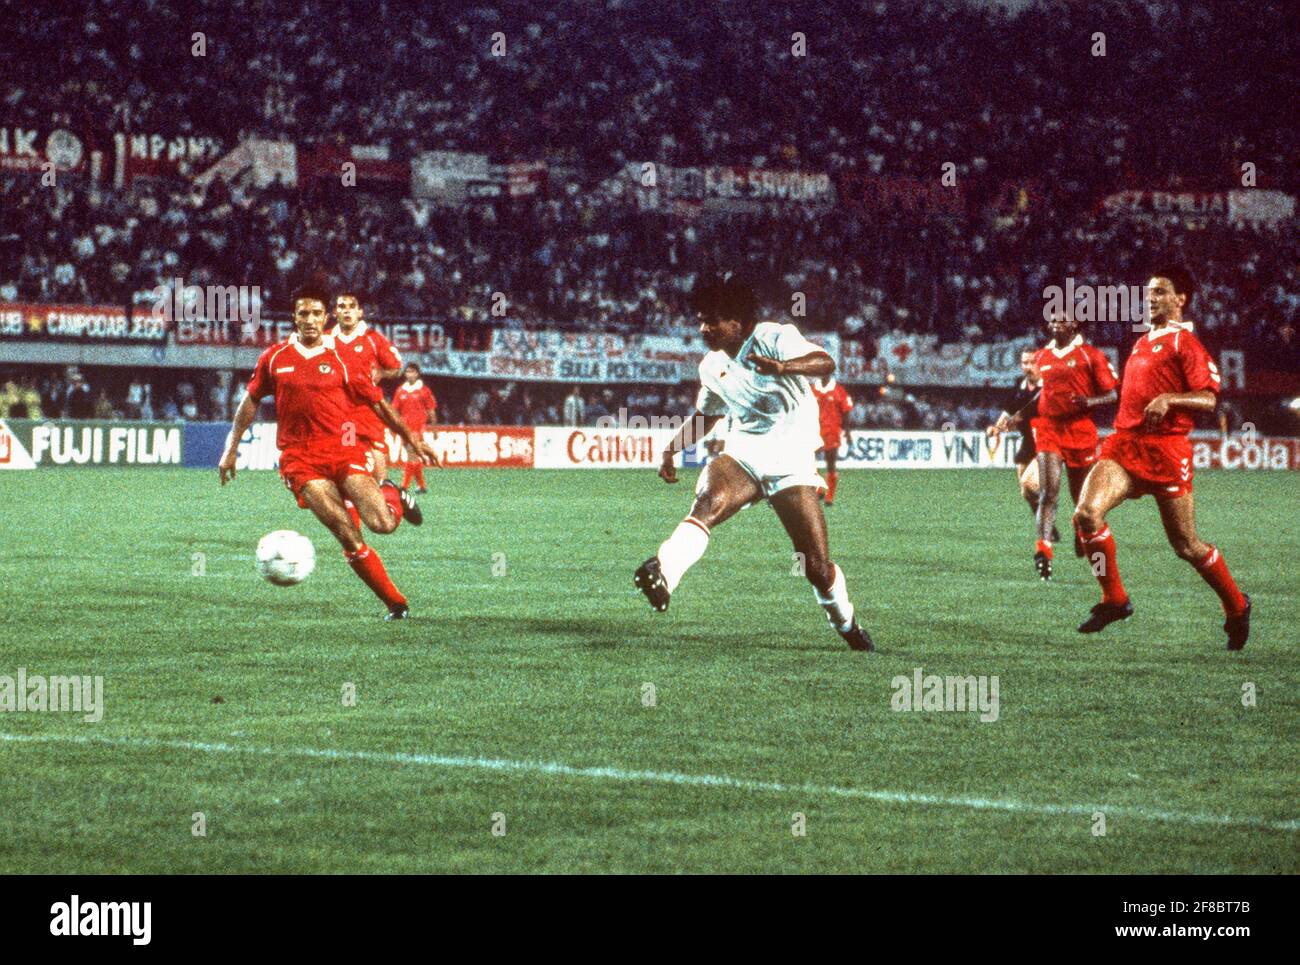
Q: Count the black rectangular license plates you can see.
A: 0